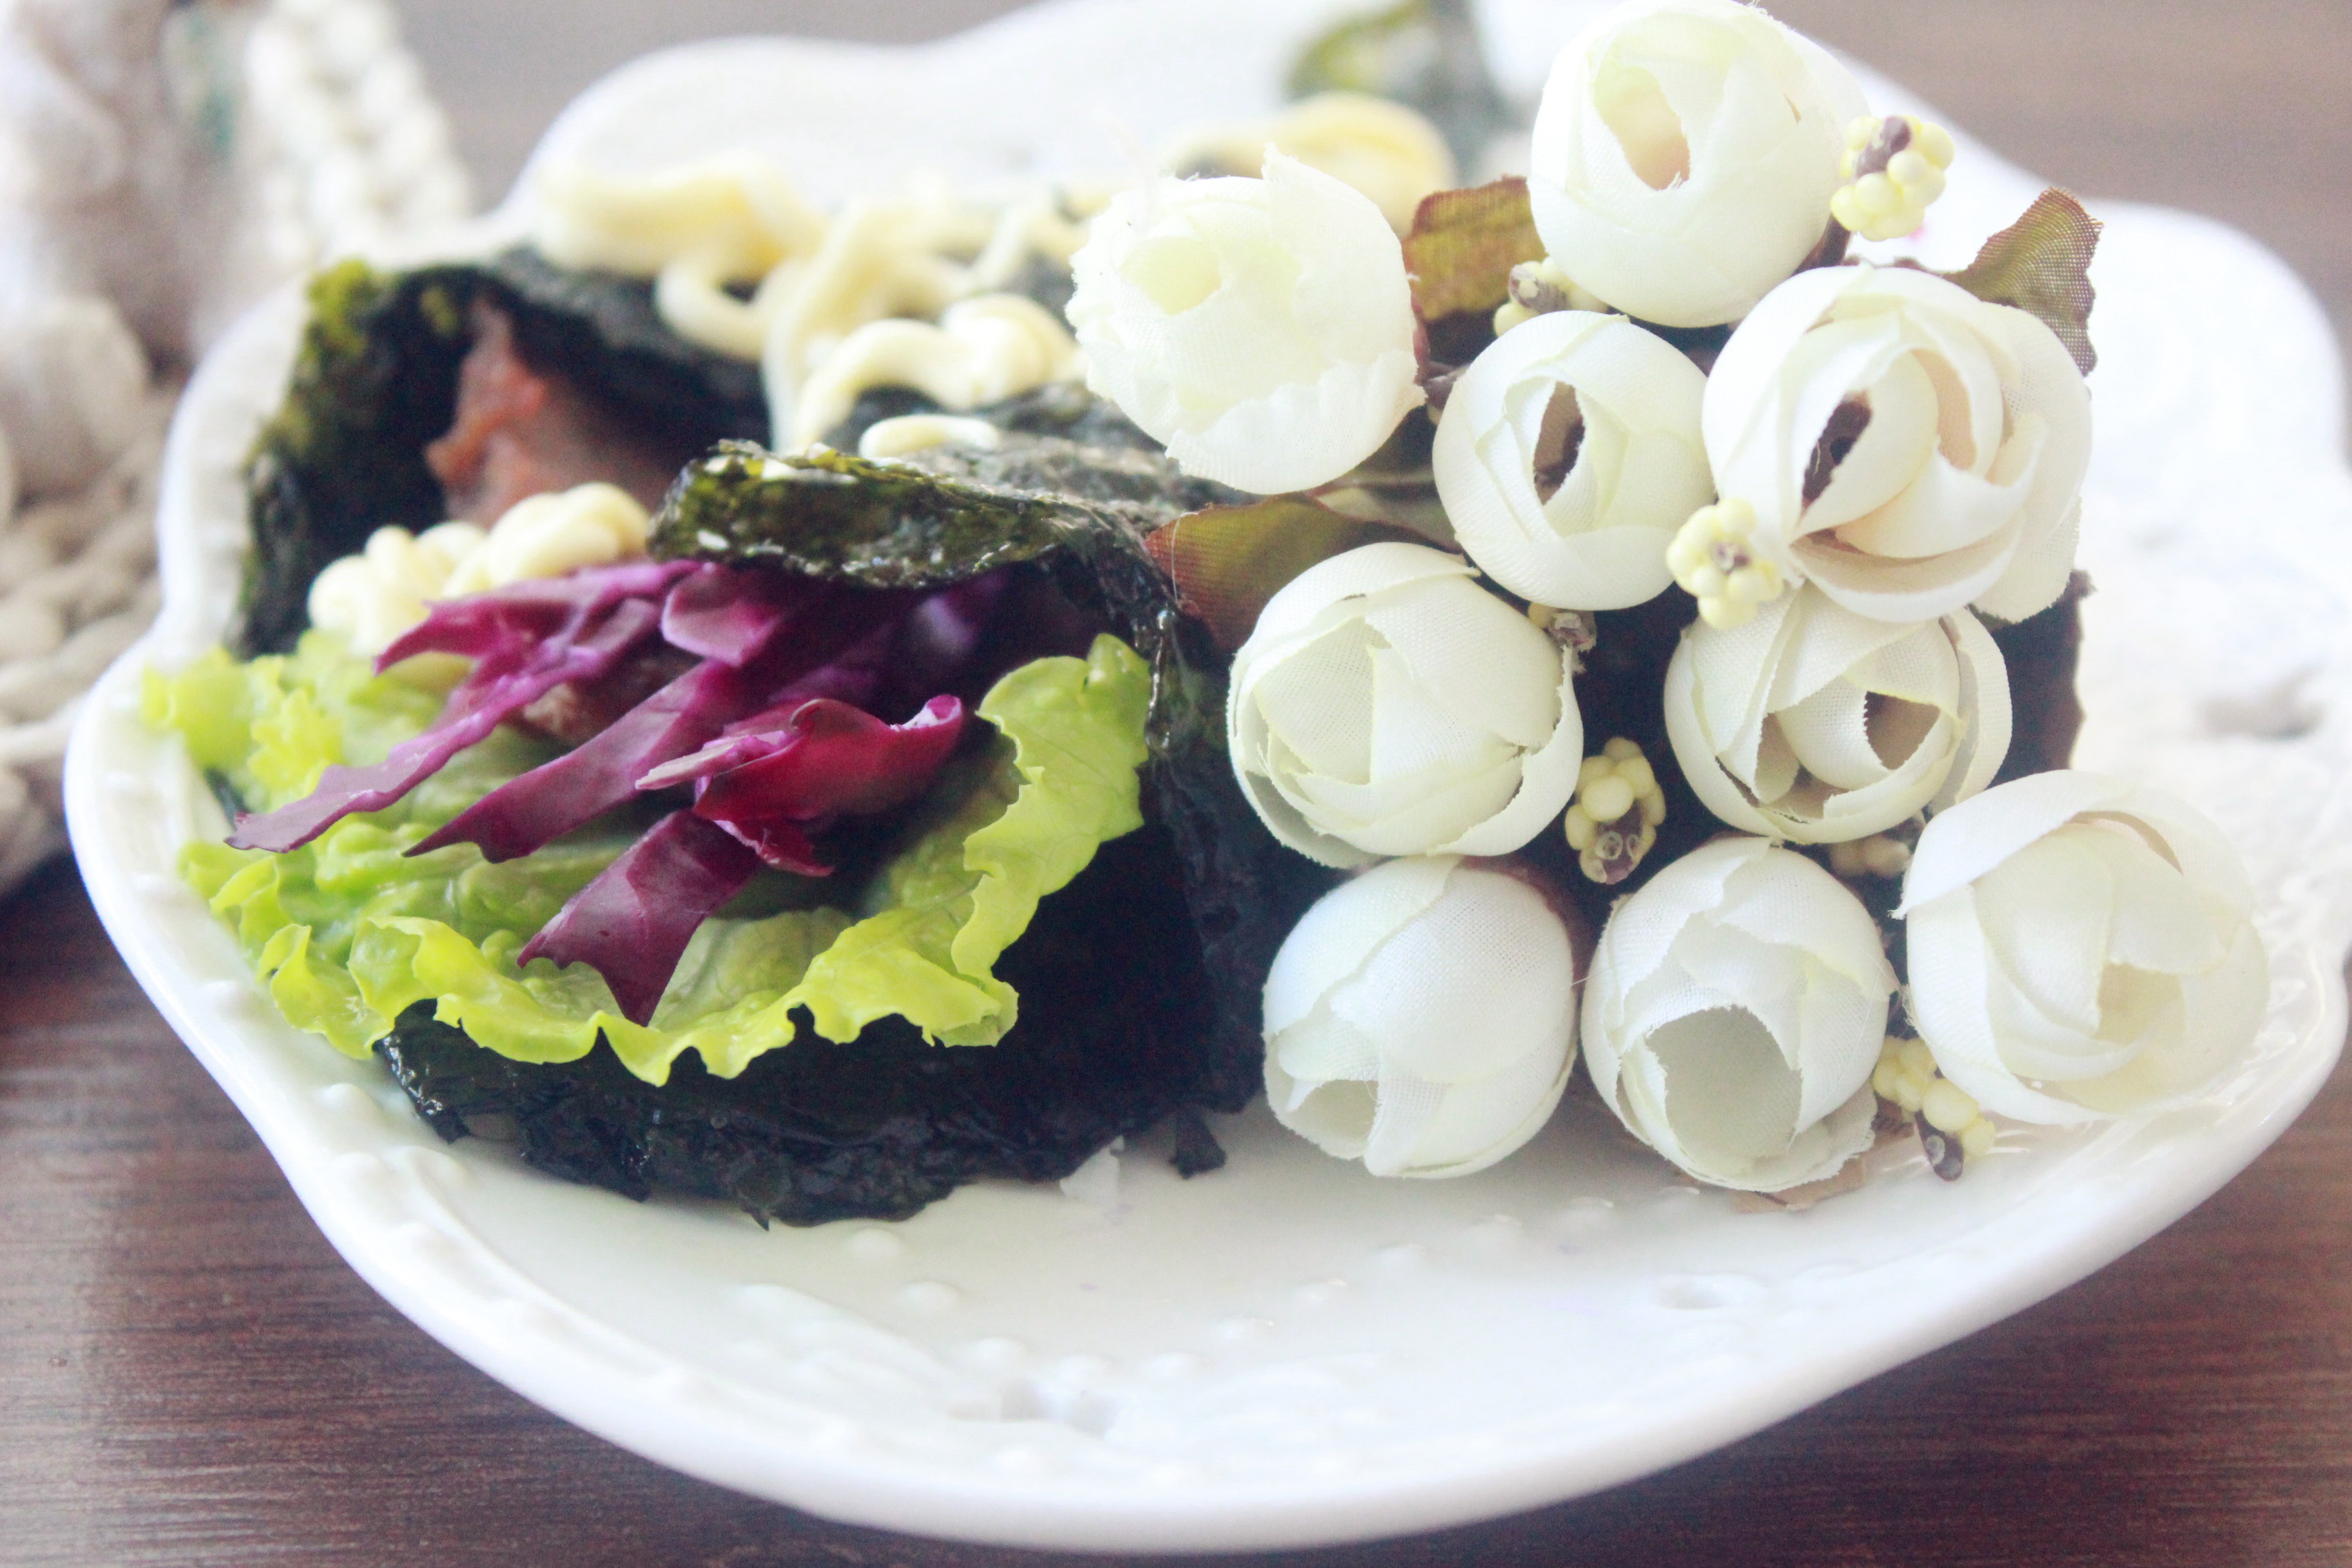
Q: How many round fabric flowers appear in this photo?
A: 9